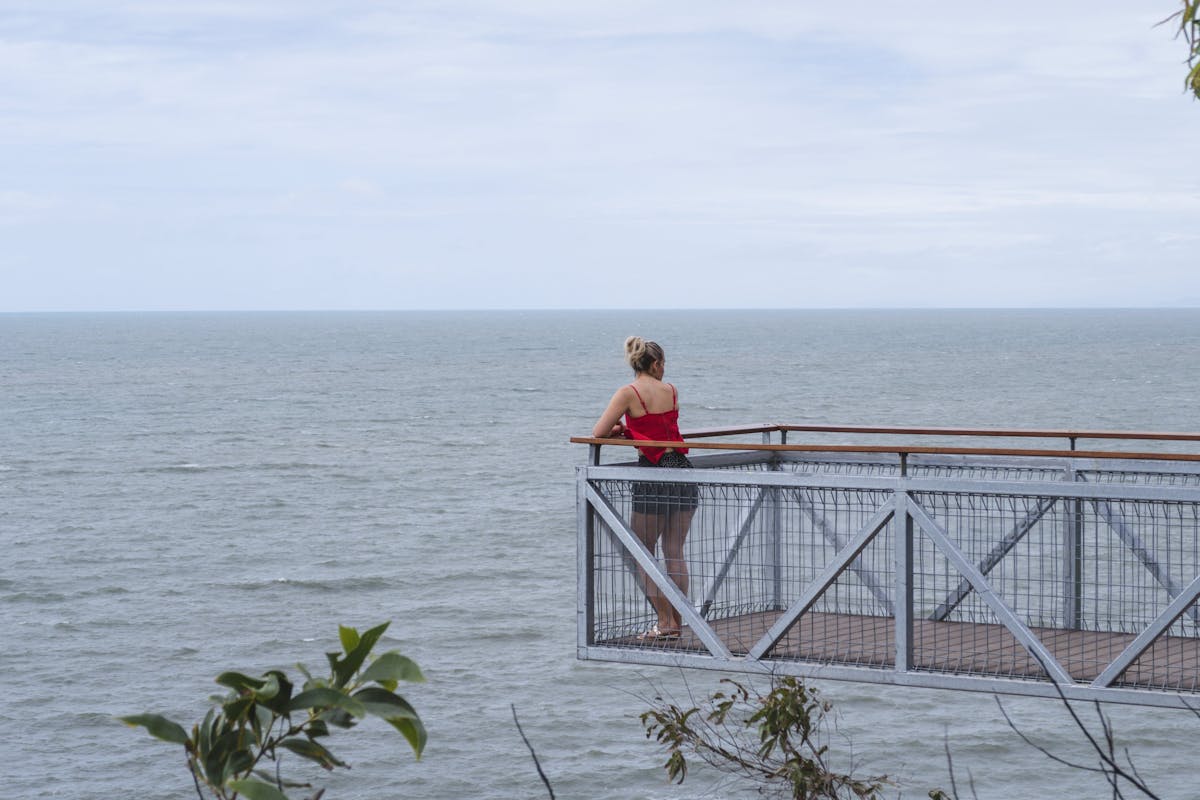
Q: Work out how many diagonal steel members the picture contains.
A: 9